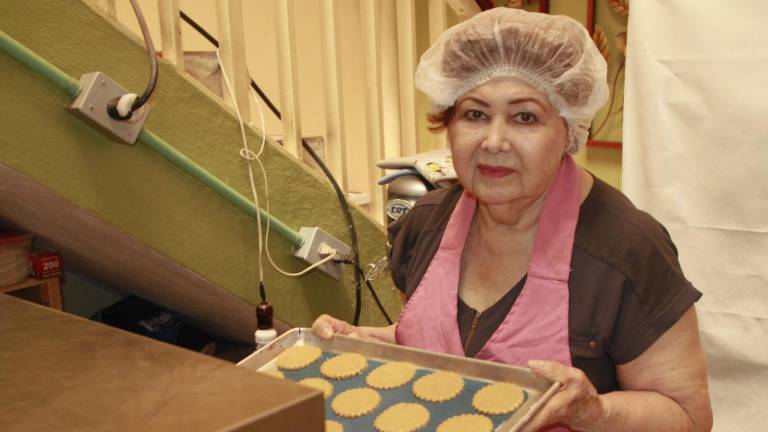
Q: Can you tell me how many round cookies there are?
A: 11